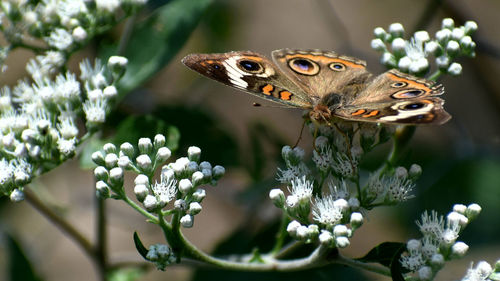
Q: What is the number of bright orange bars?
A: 4